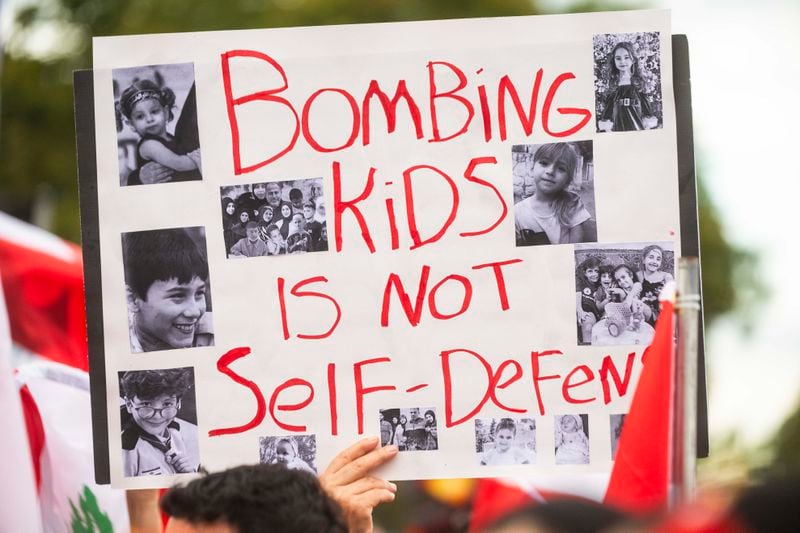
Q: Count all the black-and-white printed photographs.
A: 12